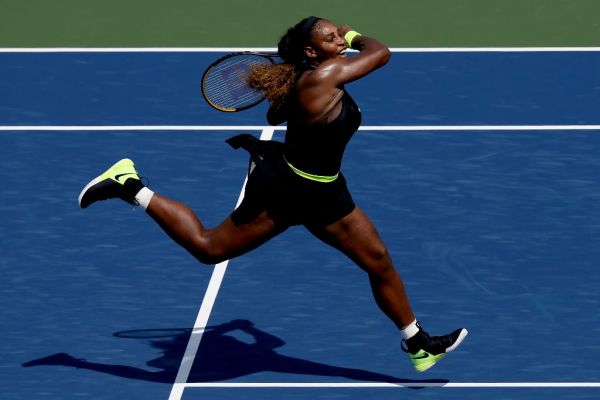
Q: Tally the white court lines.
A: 4